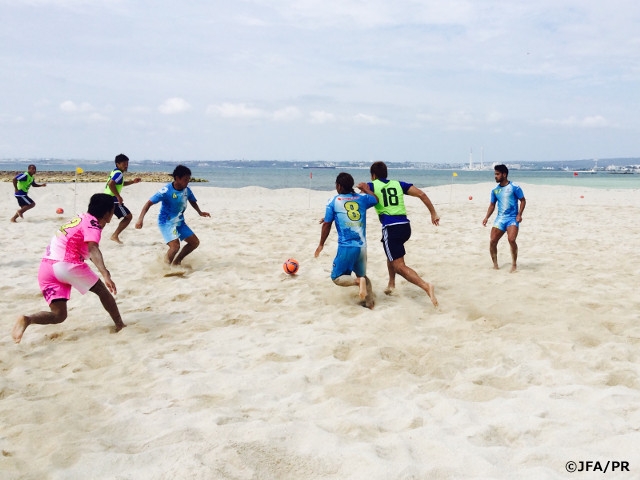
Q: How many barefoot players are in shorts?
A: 7